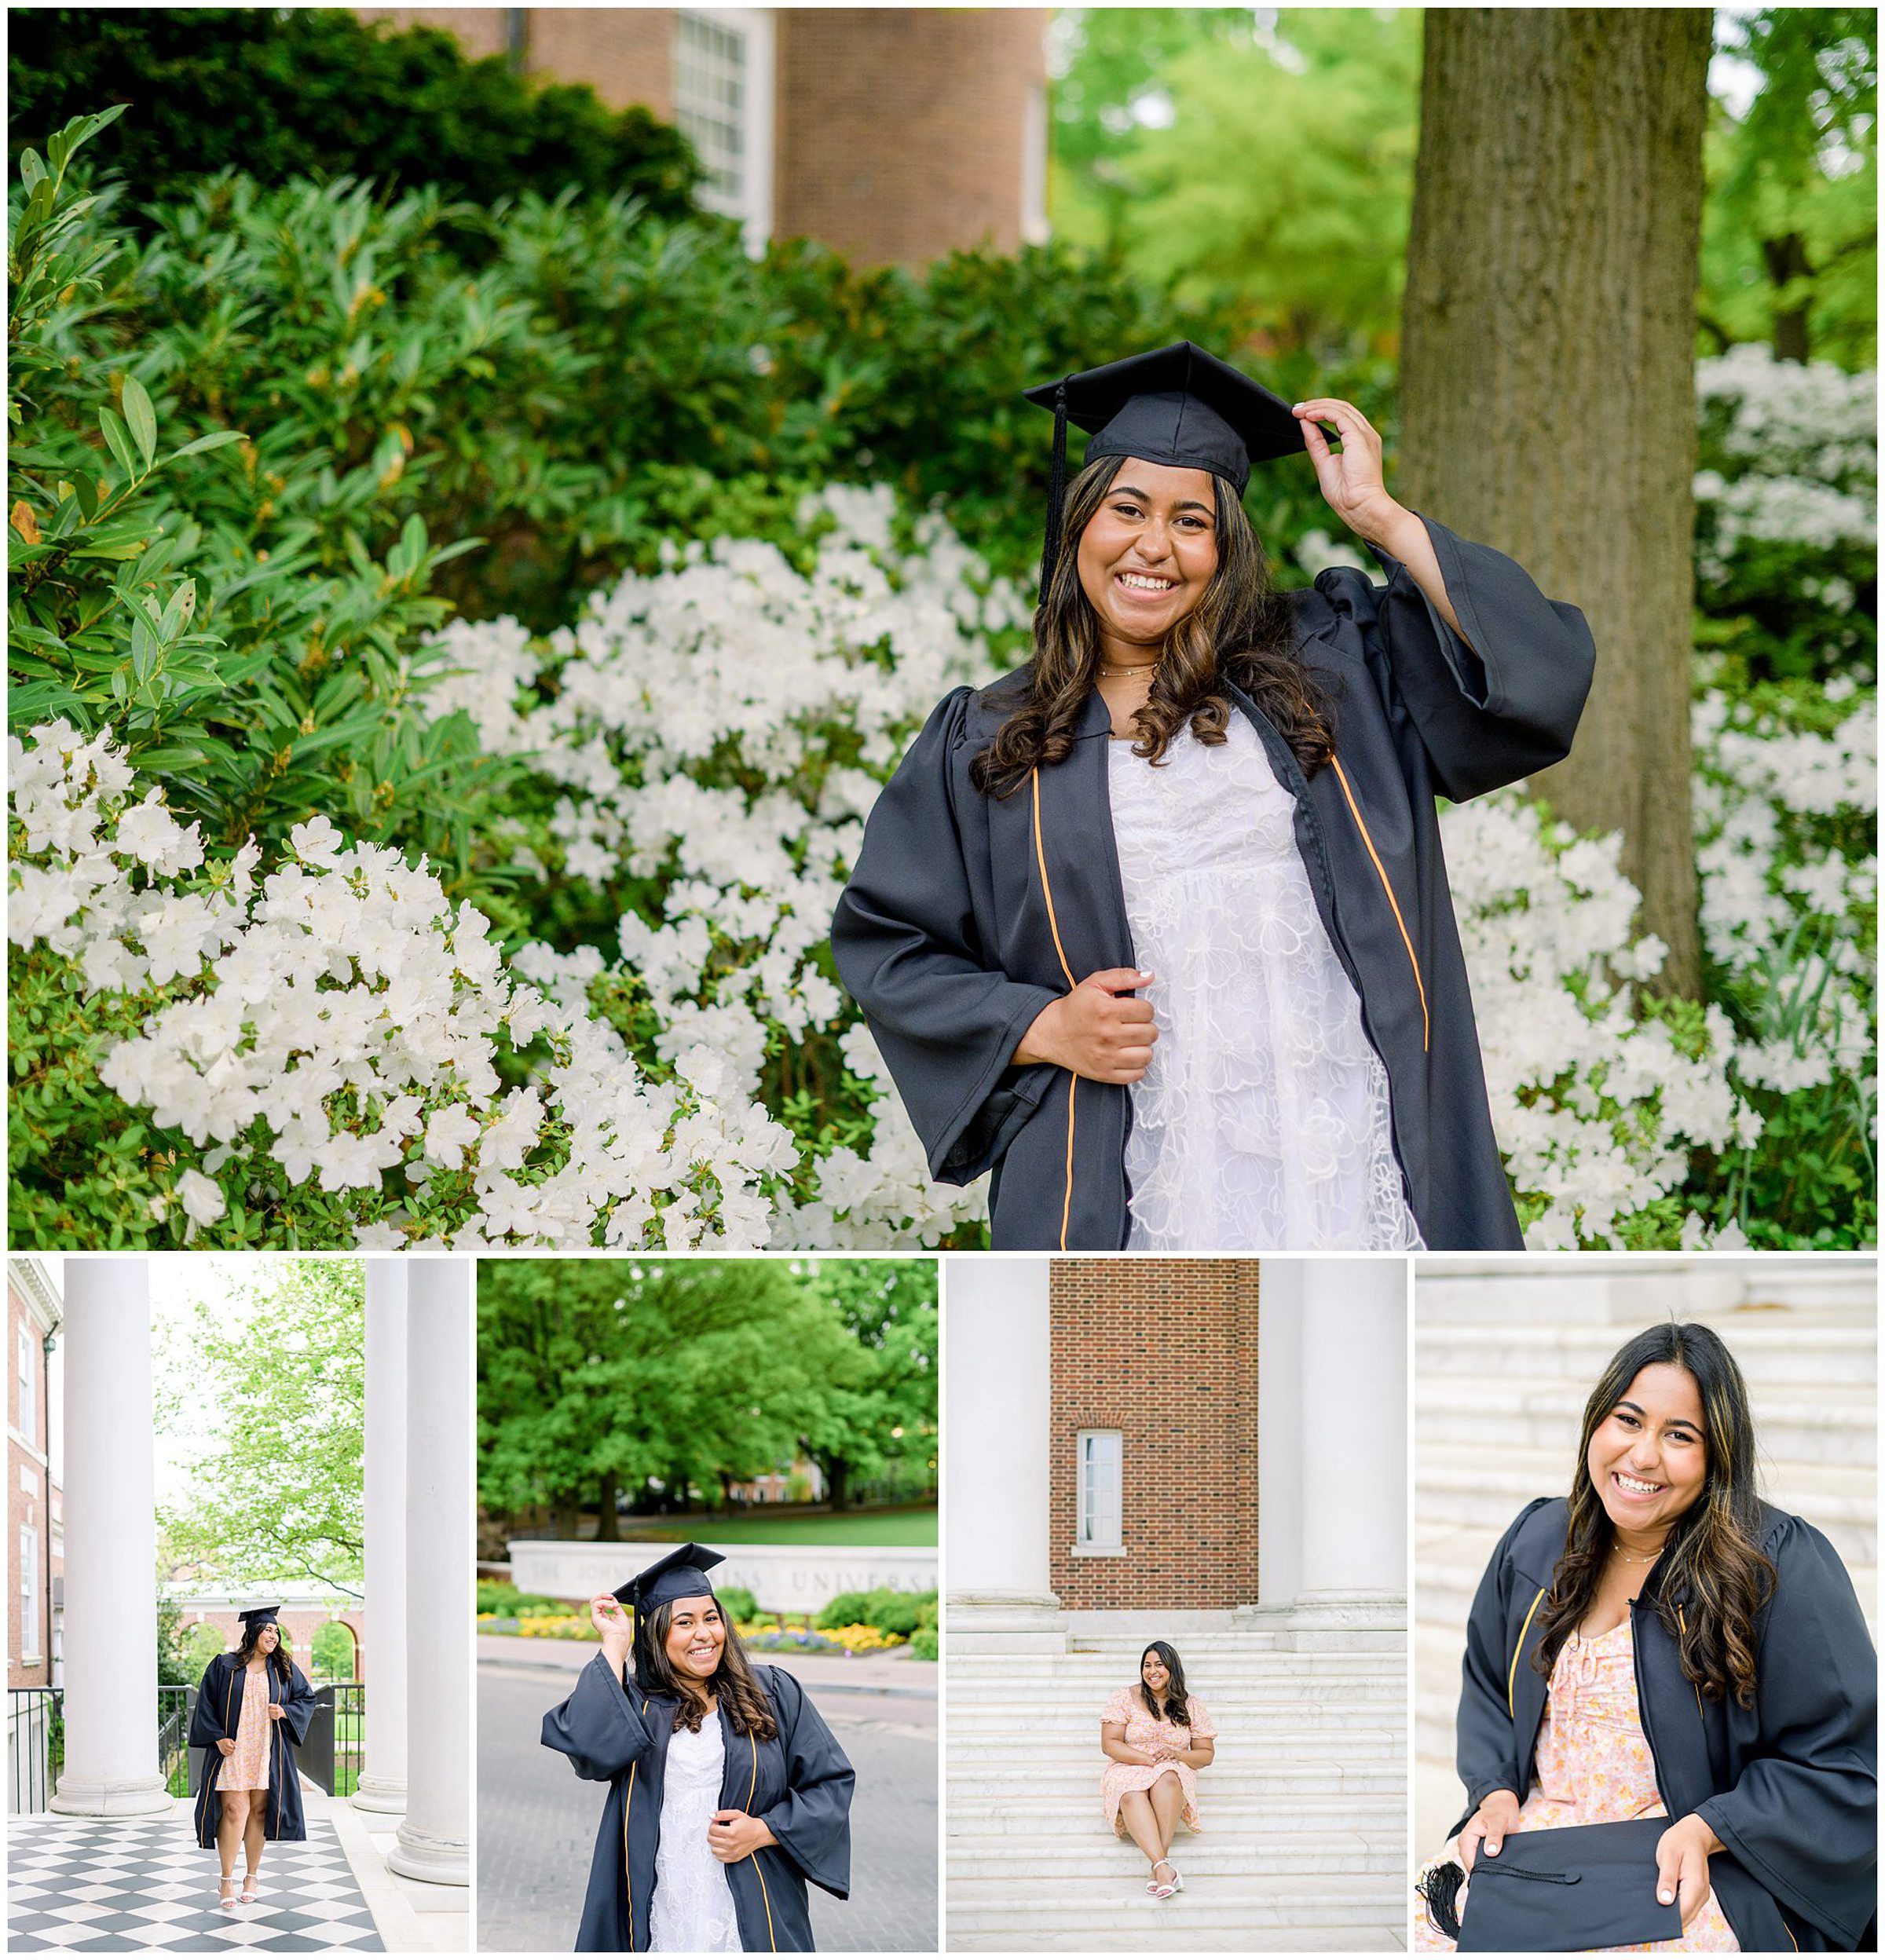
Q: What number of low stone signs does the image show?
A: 1